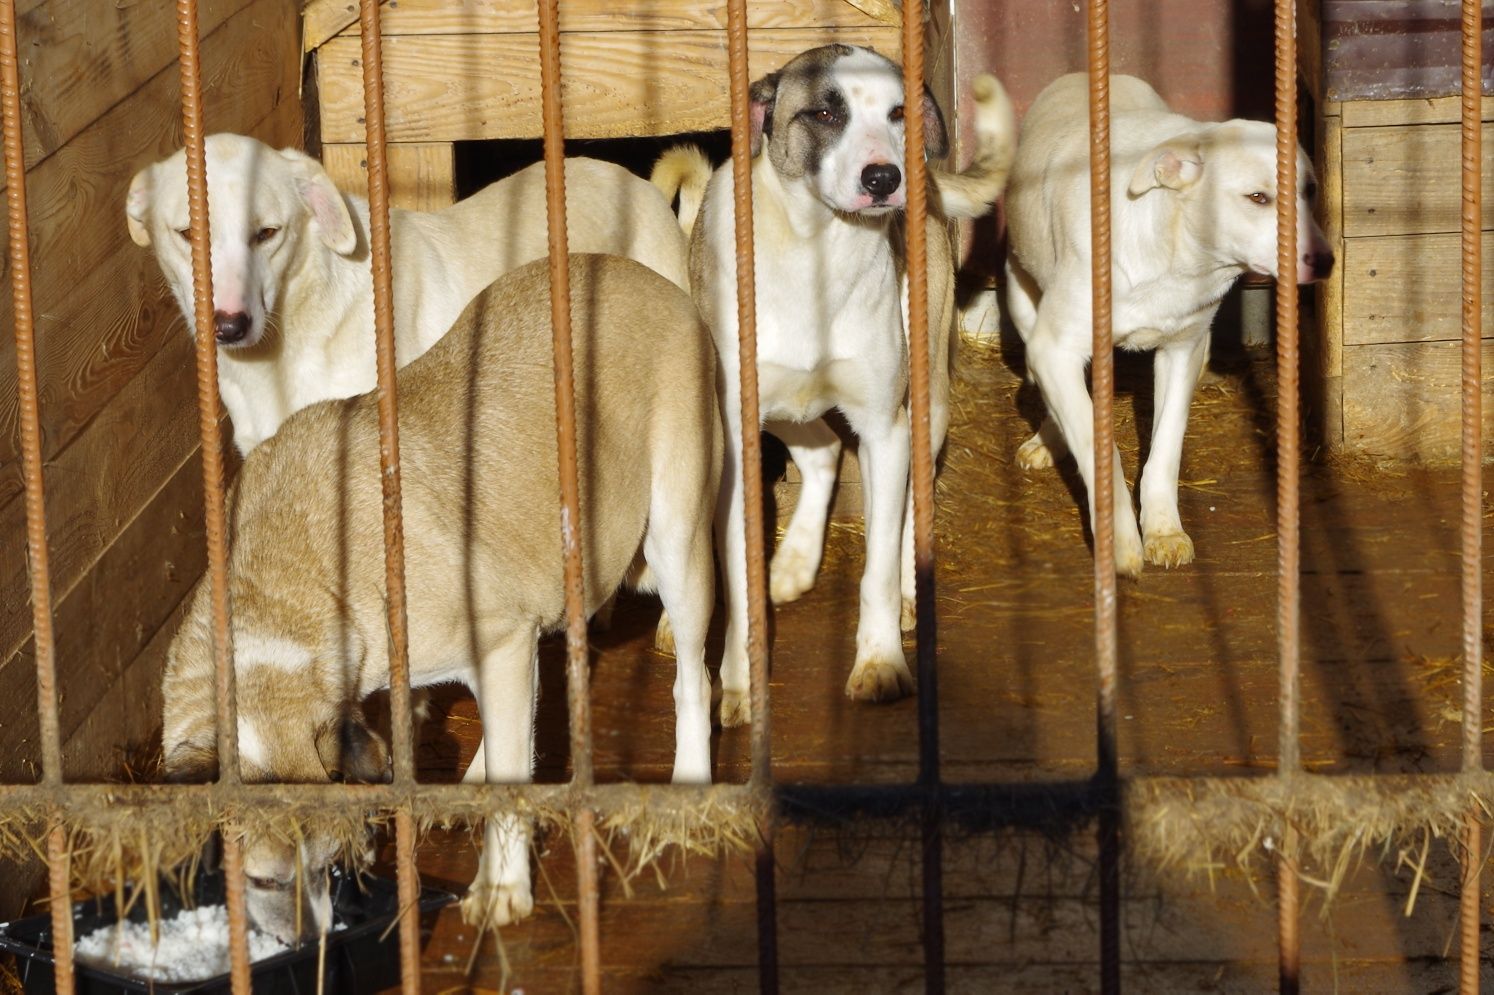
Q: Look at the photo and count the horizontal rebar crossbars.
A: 1